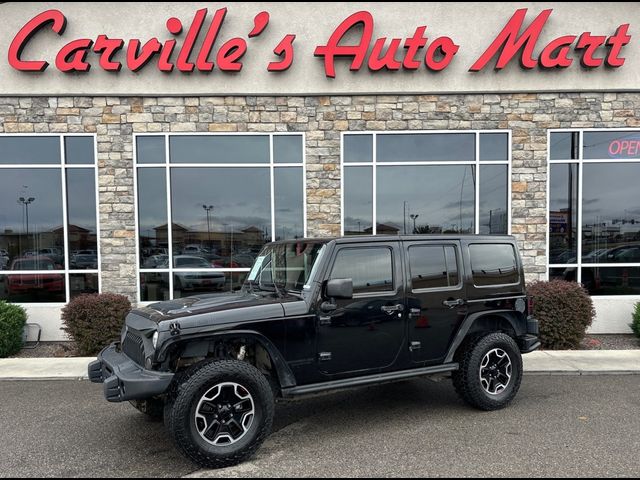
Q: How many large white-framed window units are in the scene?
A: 4